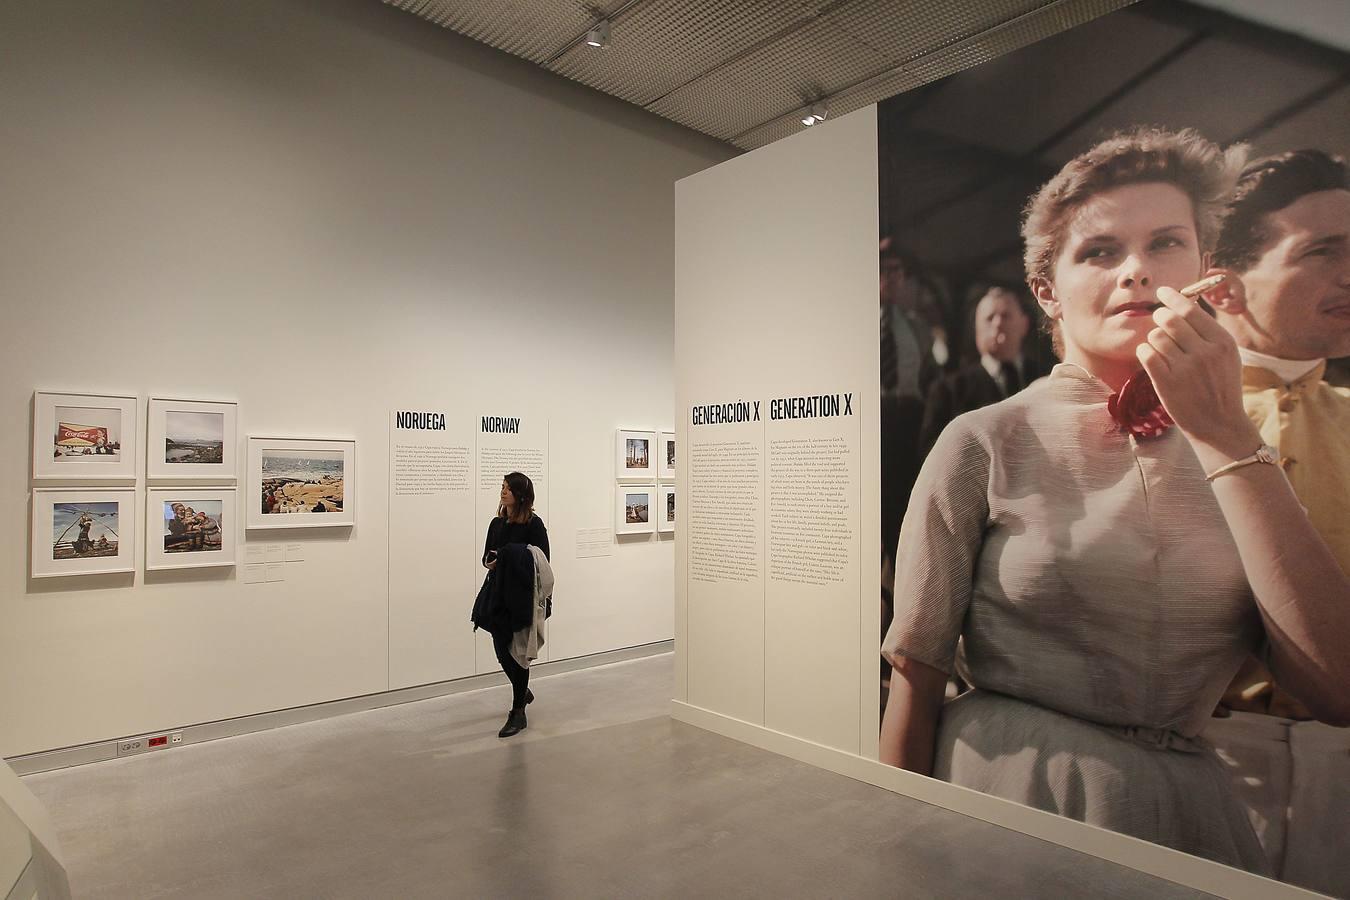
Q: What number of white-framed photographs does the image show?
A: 9